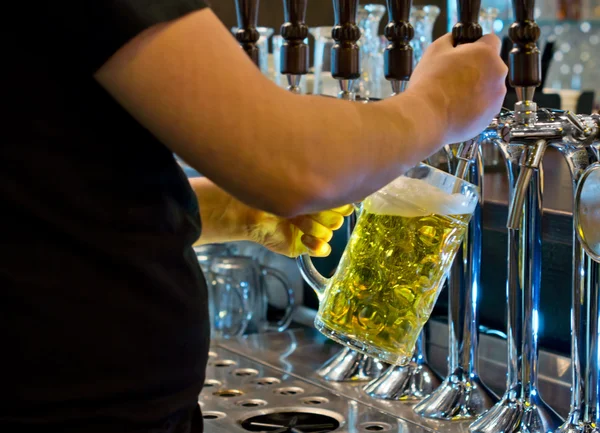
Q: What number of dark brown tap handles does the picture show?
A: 6